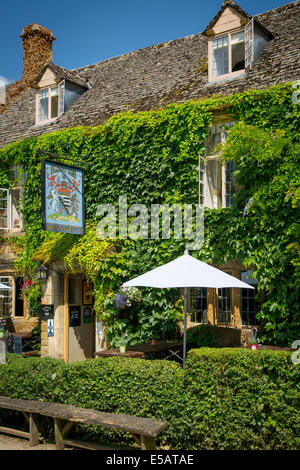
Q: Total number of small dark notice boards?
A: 3